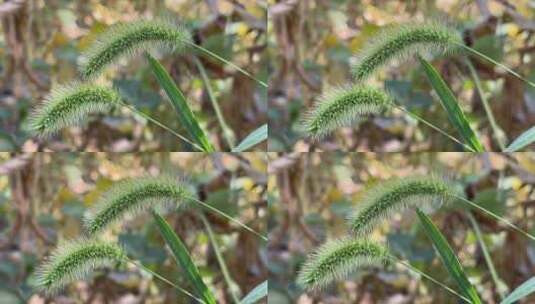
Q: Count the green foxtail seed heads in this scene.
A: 8